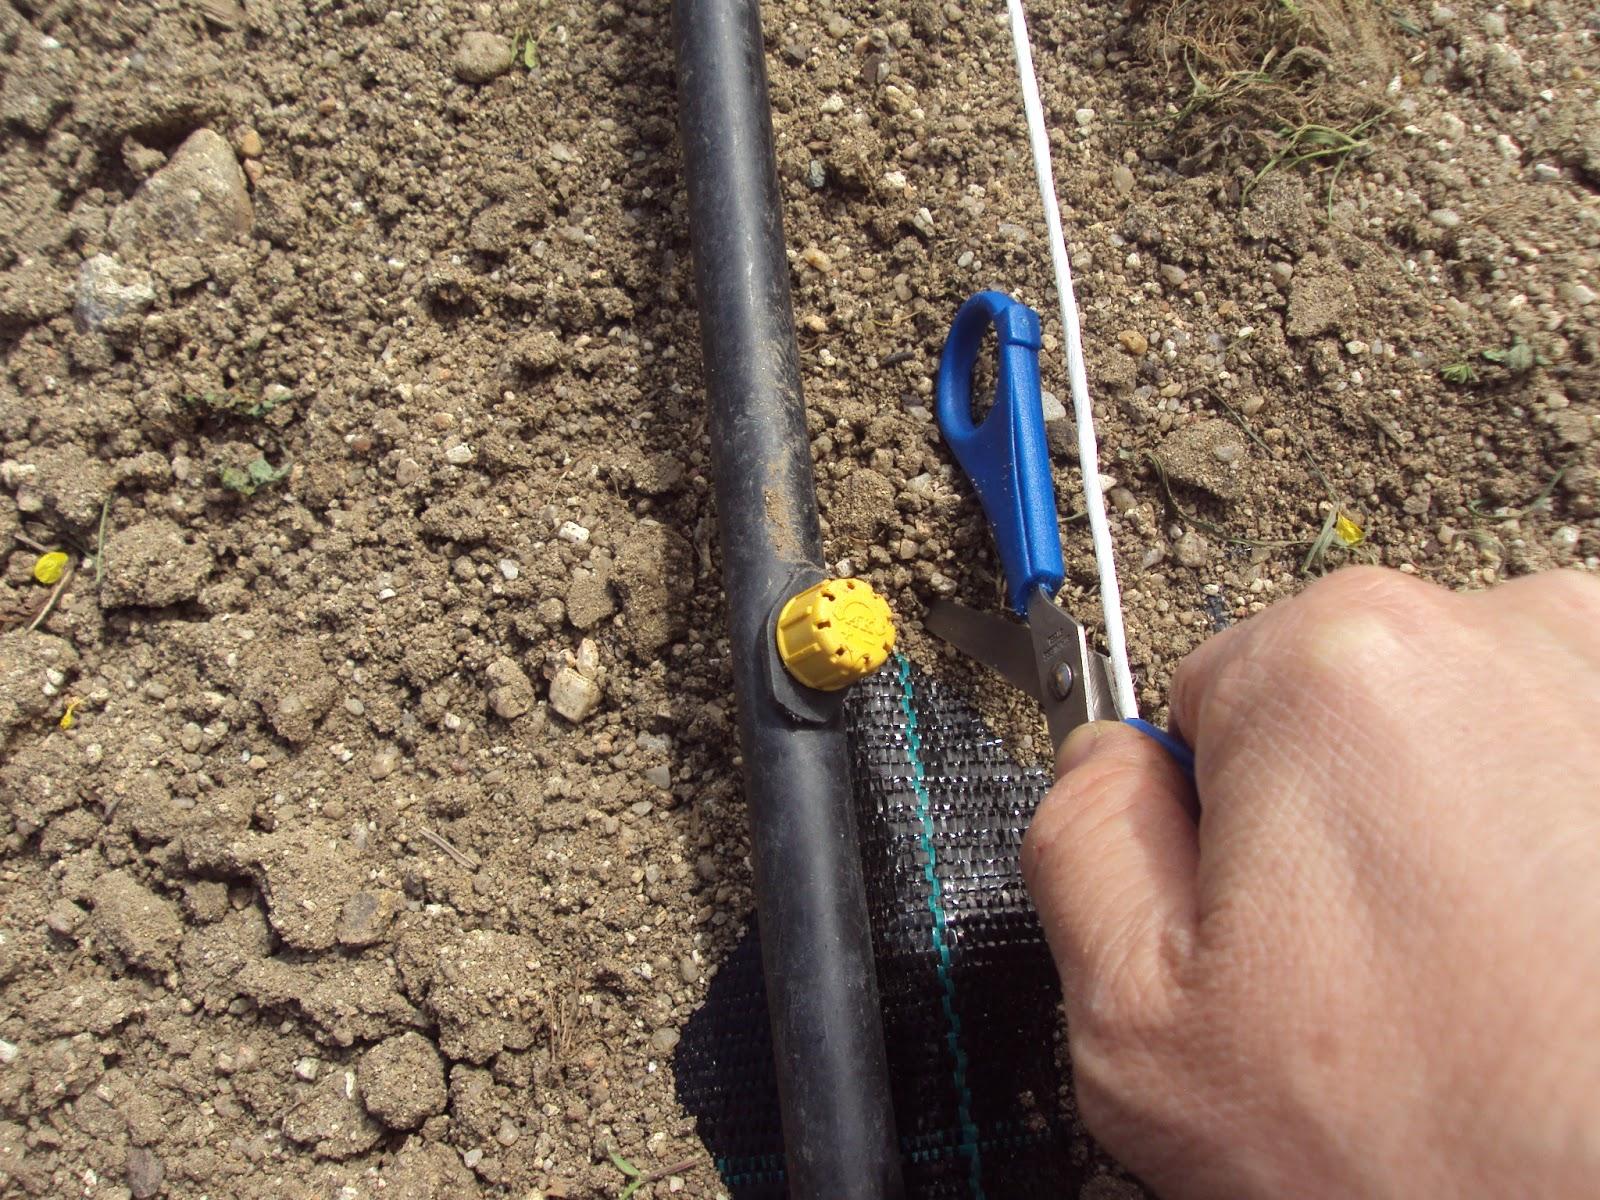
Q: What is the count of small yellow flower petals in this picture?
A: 3